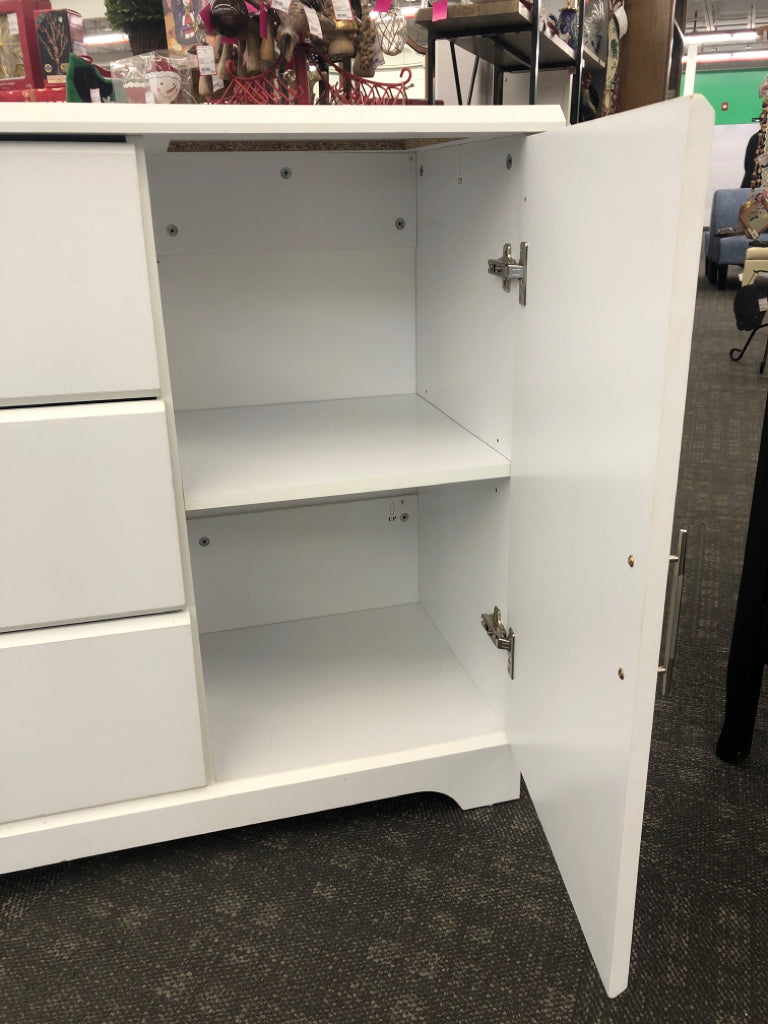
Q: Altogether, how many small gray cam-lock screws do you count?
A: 7